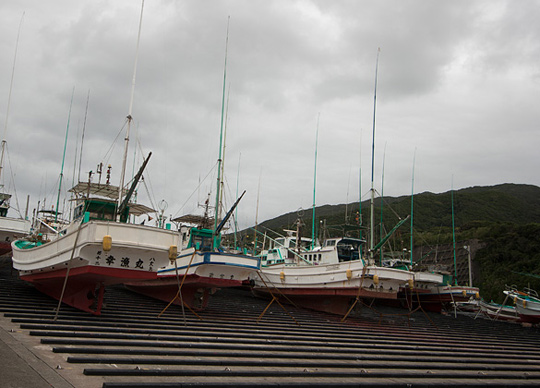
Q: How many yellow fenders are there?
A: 10